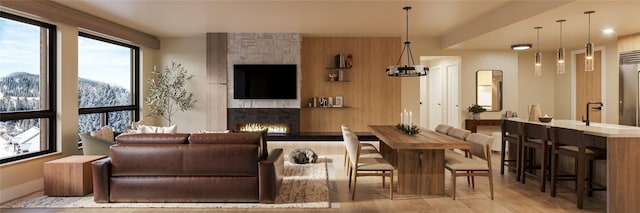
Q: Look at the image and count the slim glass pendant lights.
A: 3